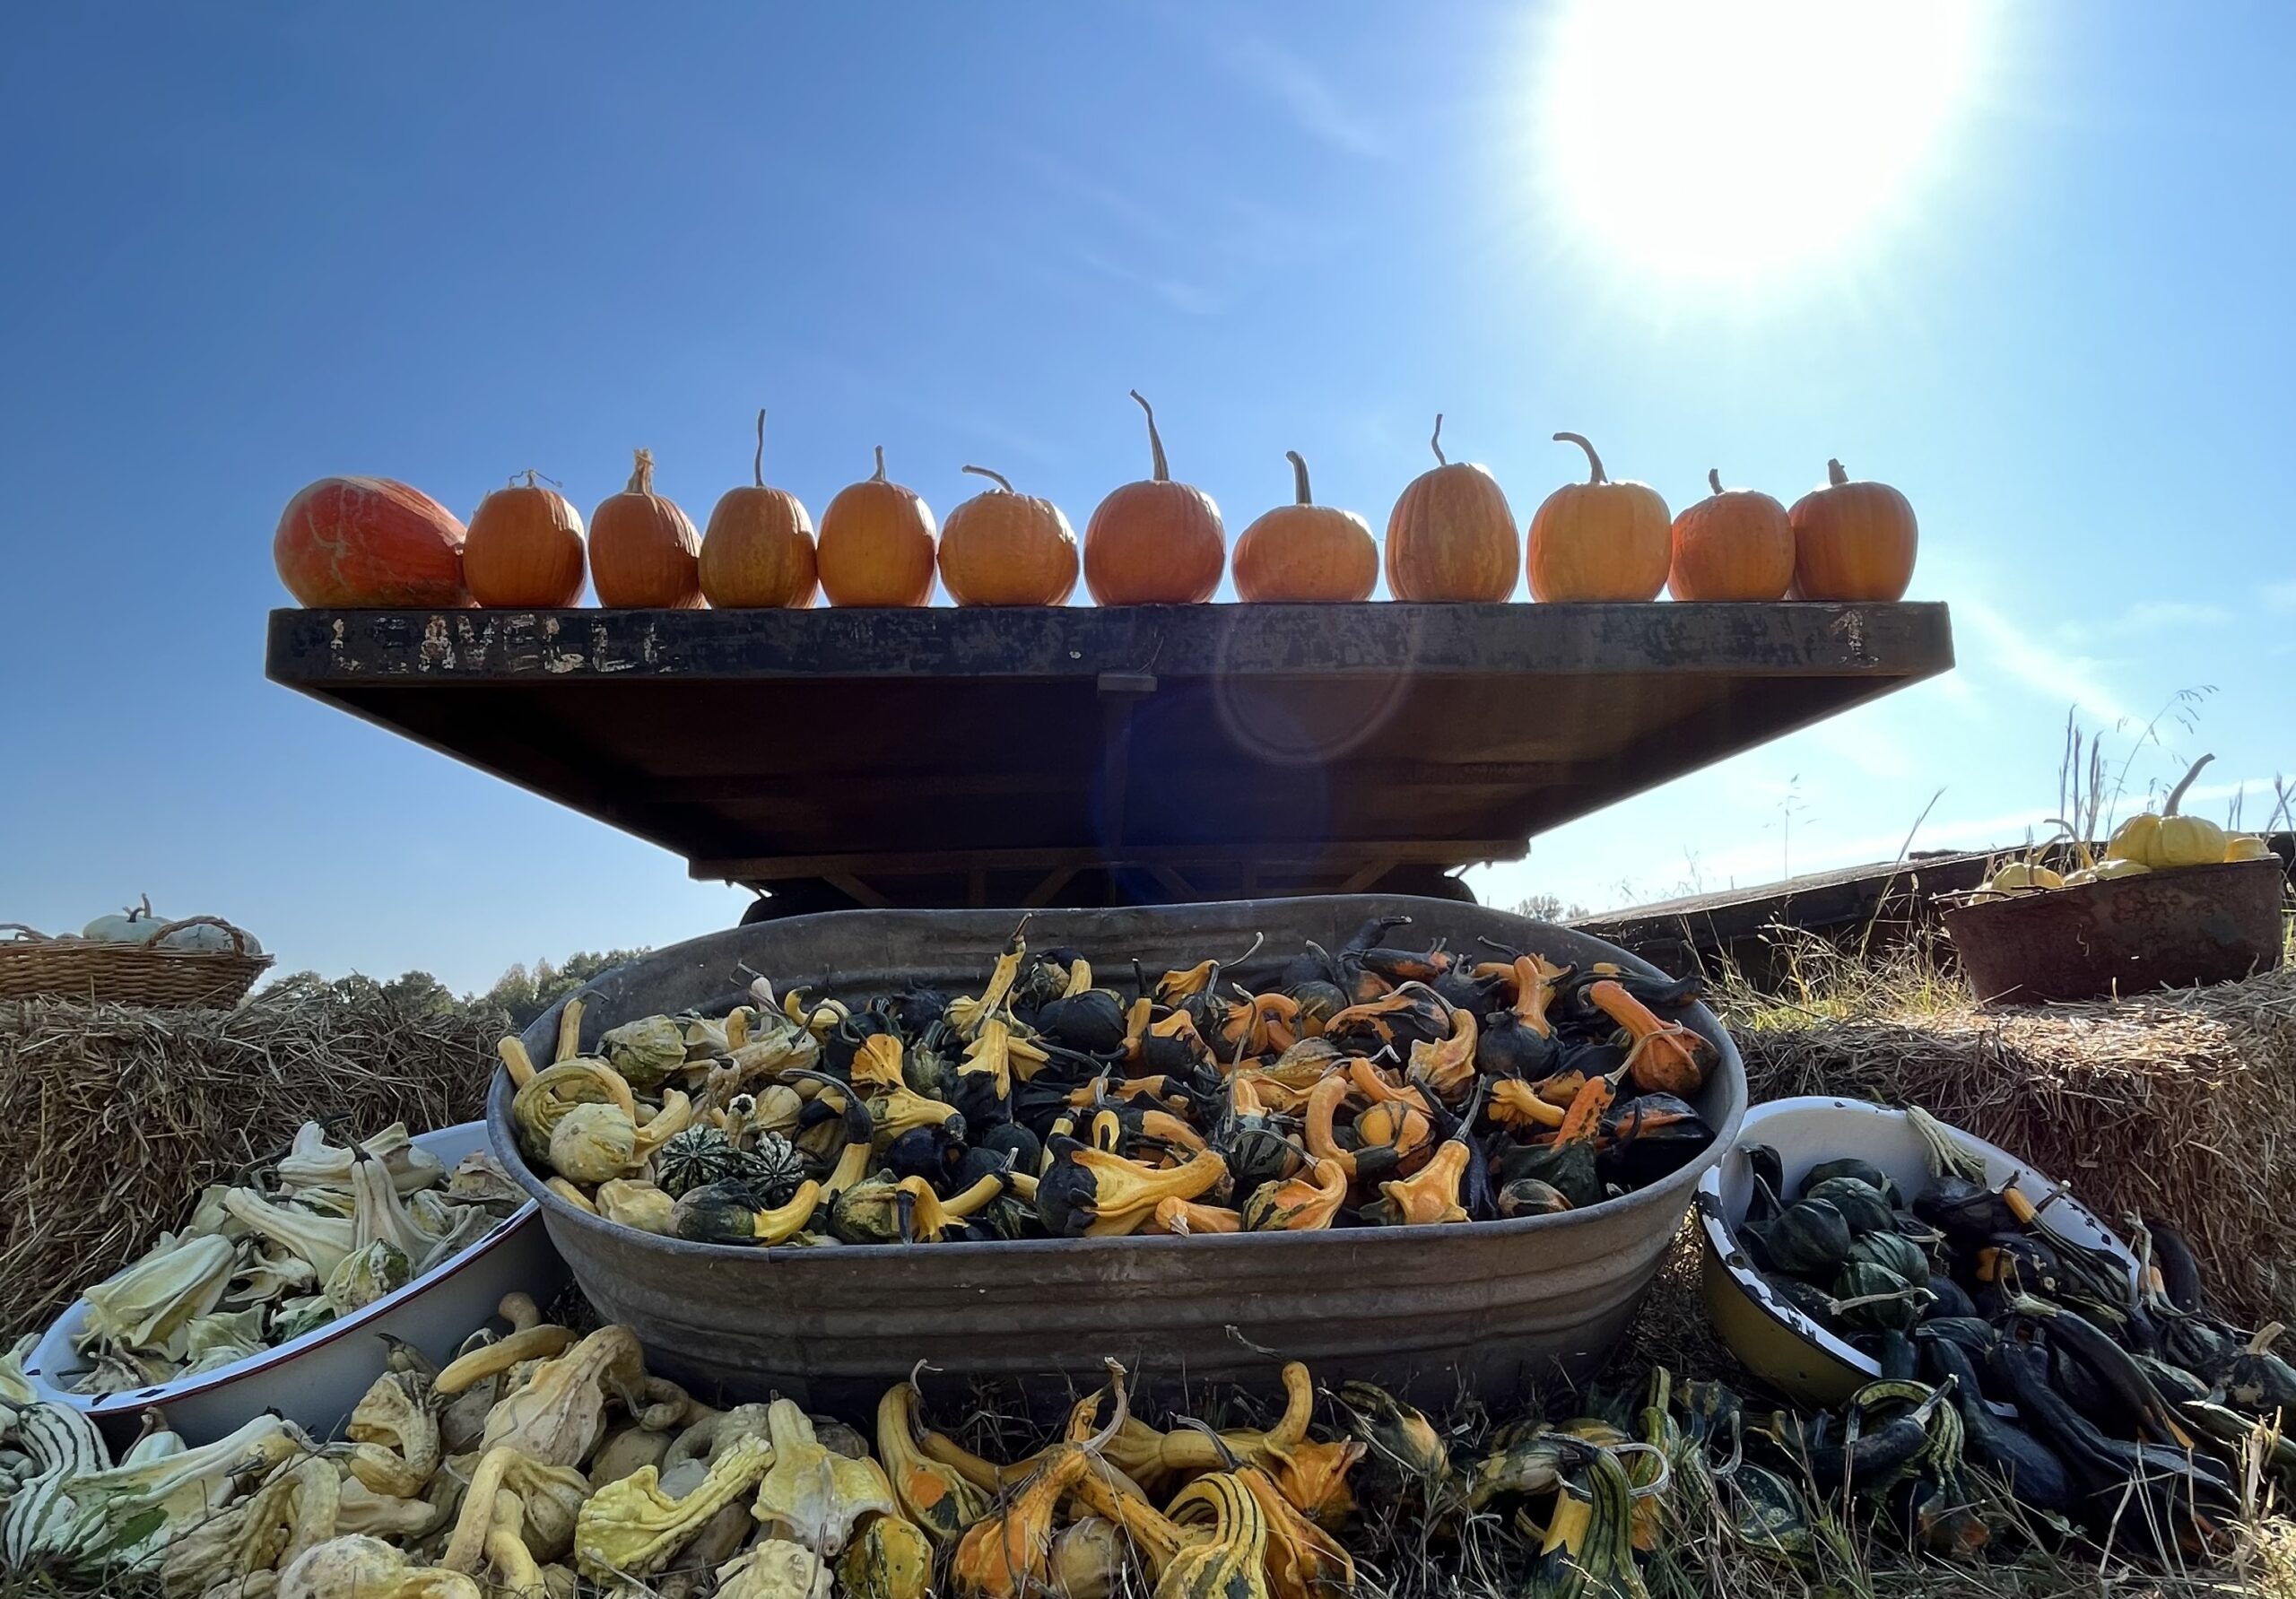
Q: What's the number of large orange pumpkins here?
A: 12